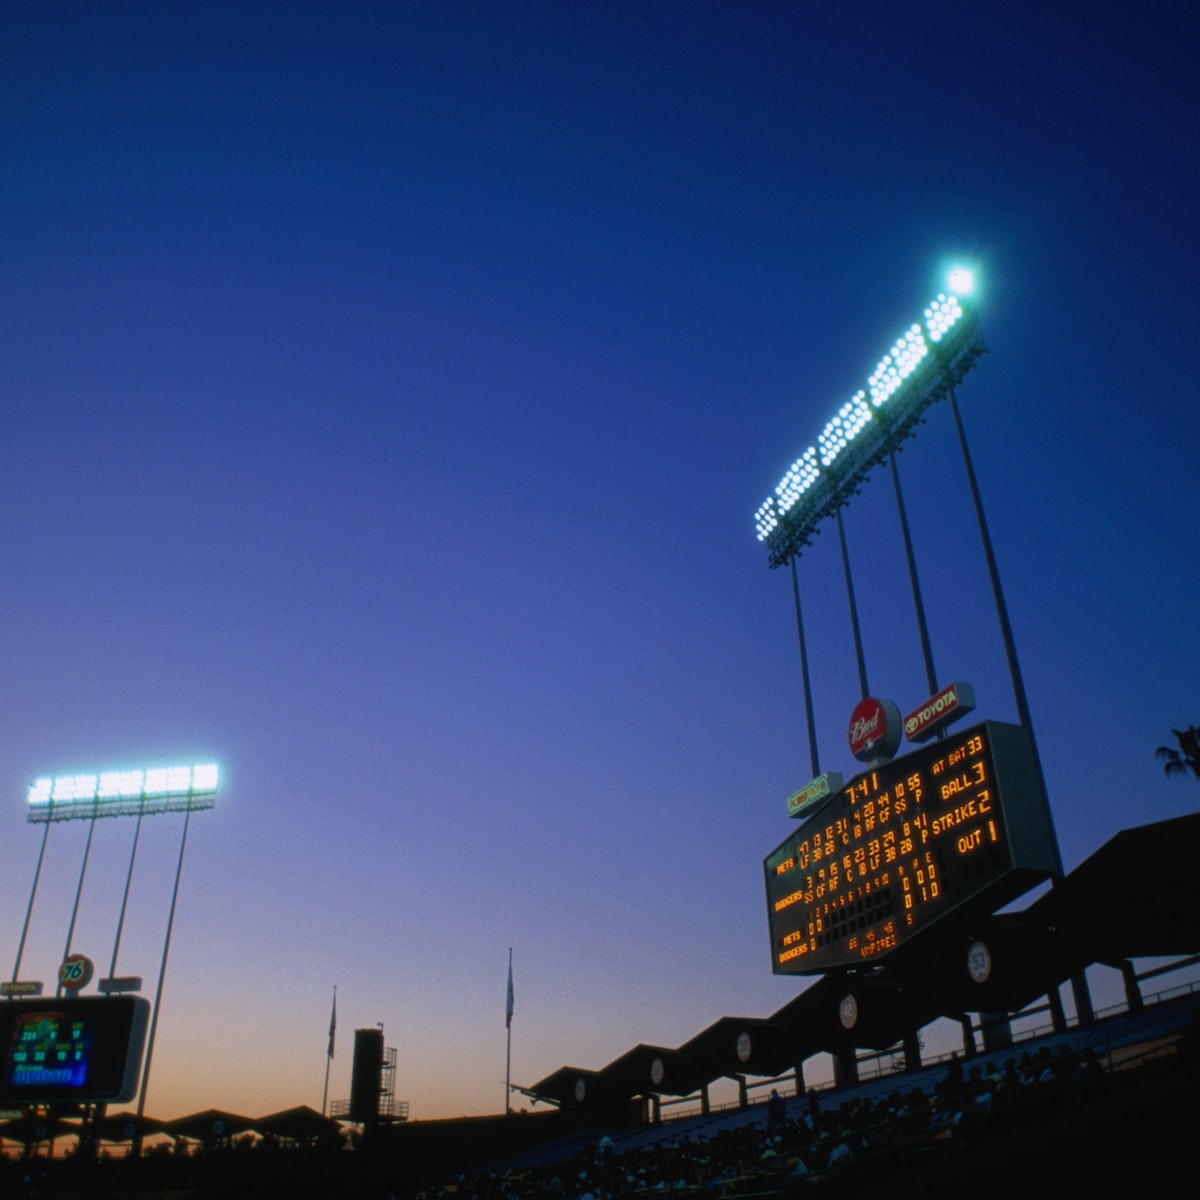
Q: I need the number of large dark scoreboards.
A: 2